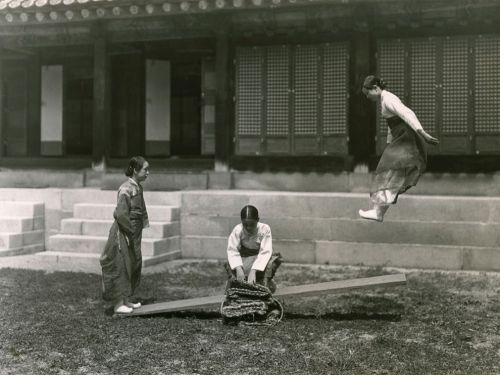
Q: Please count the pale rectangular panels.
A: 2